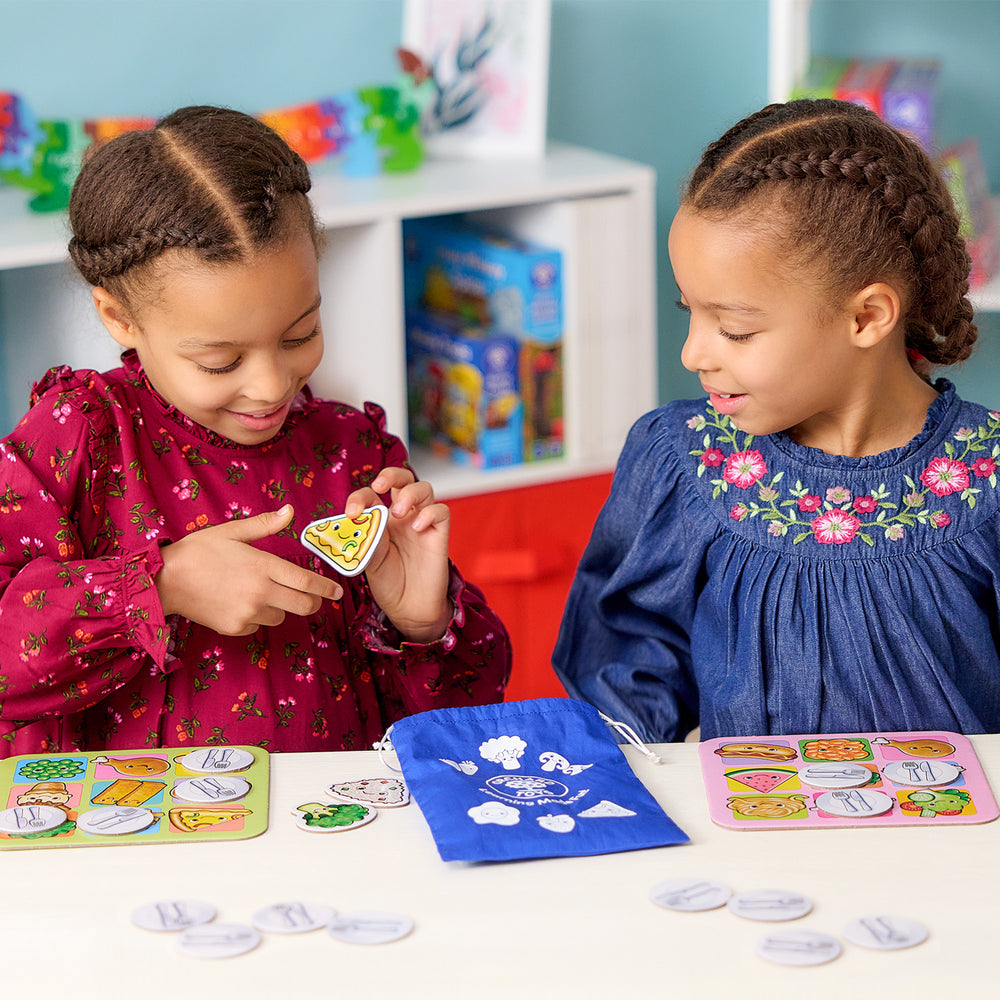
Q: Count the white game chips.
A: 15